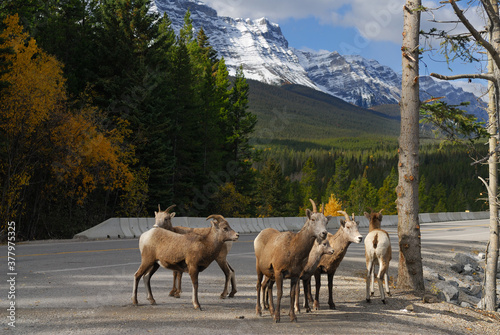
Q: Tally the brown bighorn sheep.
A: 6